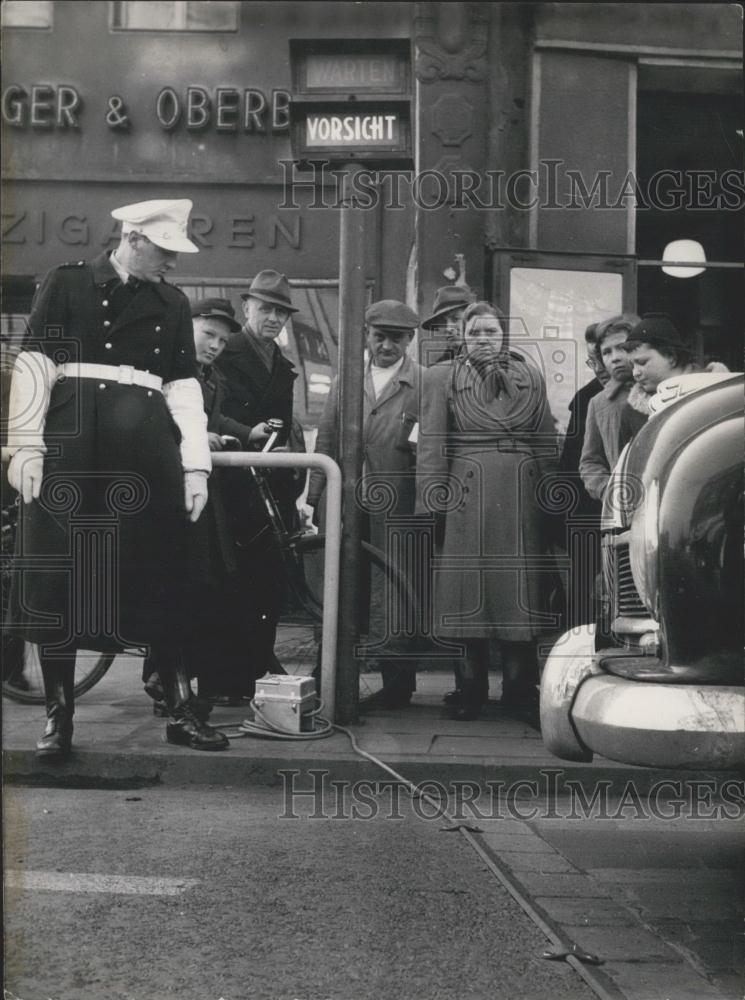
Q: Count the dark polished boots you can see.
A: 2